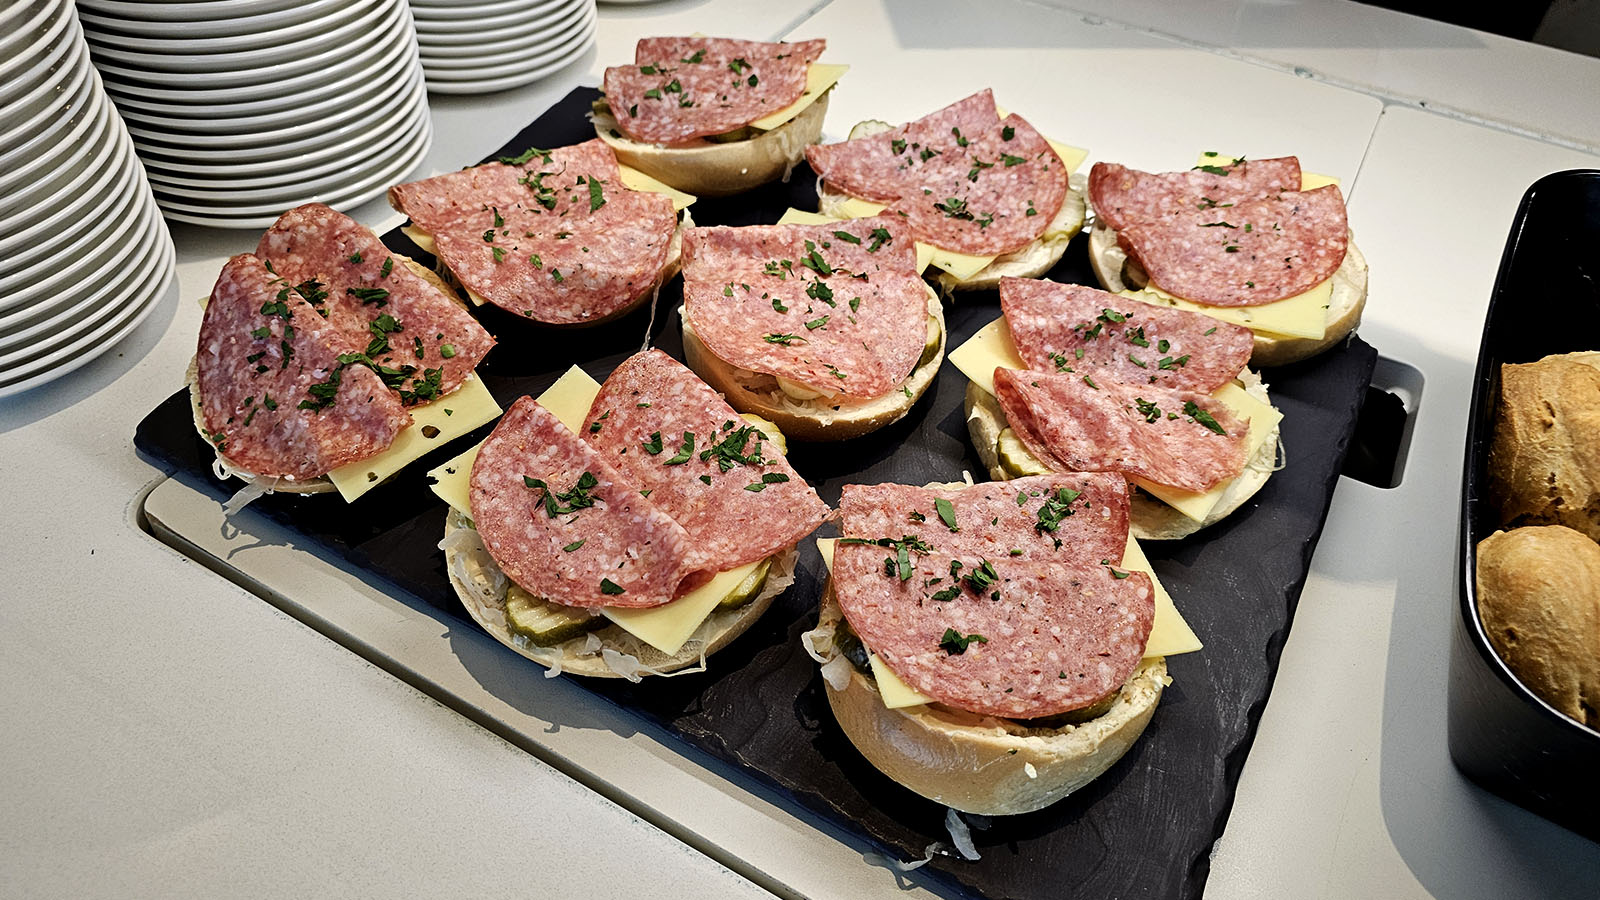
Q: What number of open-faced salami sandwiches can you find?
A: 9